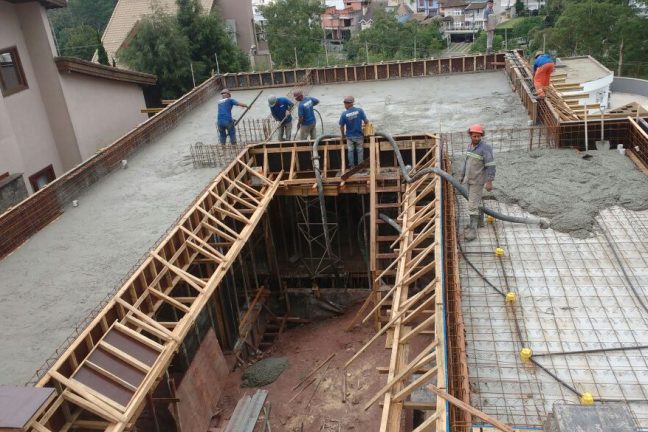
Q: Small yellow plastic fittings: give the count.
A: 5